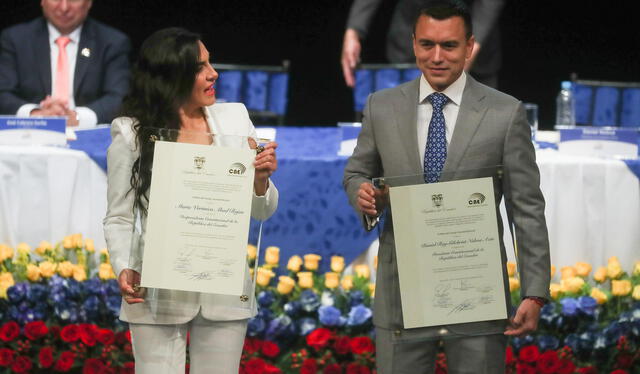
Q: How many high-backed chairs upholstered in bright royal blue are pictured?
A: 3